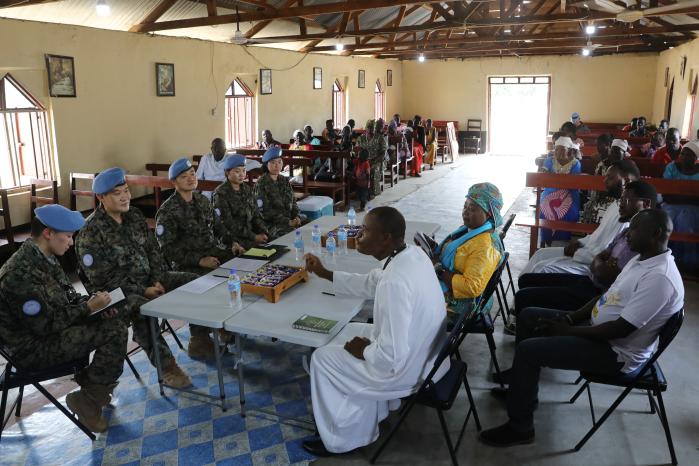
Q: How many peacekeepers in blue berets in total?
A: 5